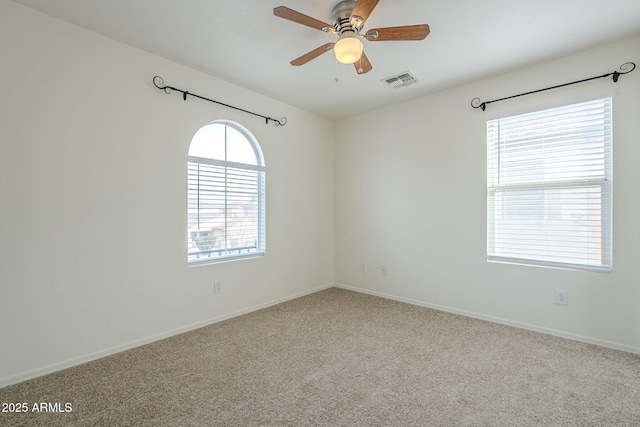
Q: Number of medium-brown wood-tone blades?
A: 5